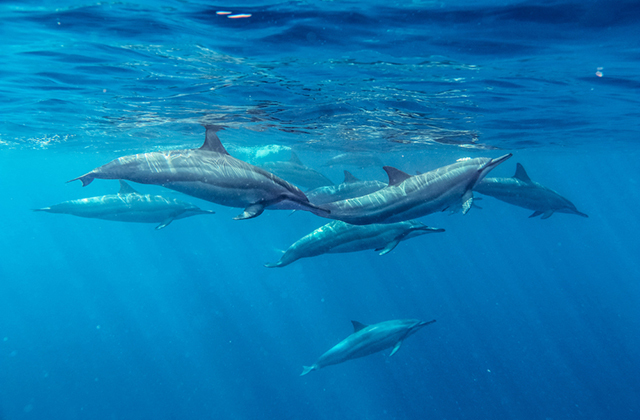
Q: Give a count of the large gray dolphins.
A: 2